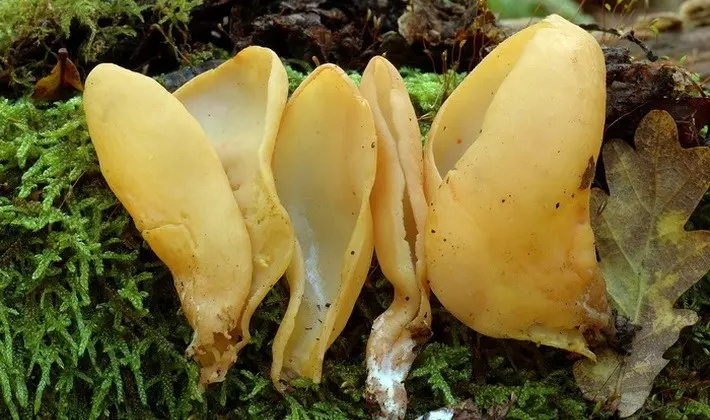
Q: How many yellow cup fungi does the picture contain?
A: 5